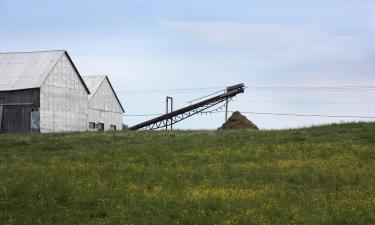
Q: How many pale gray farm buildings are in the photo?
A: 2